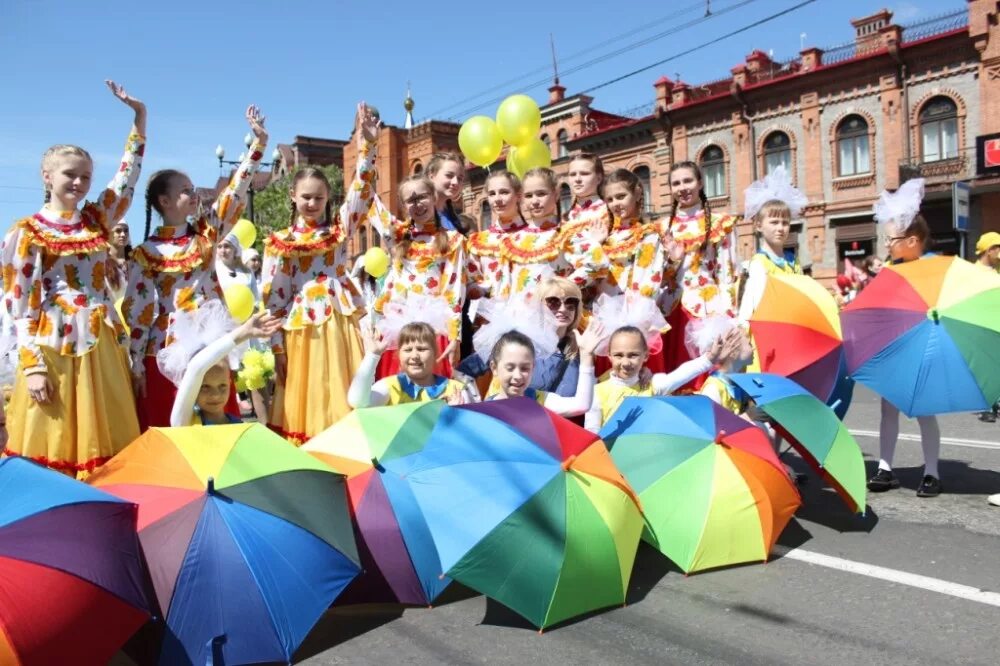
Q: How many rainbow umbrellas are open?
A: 8